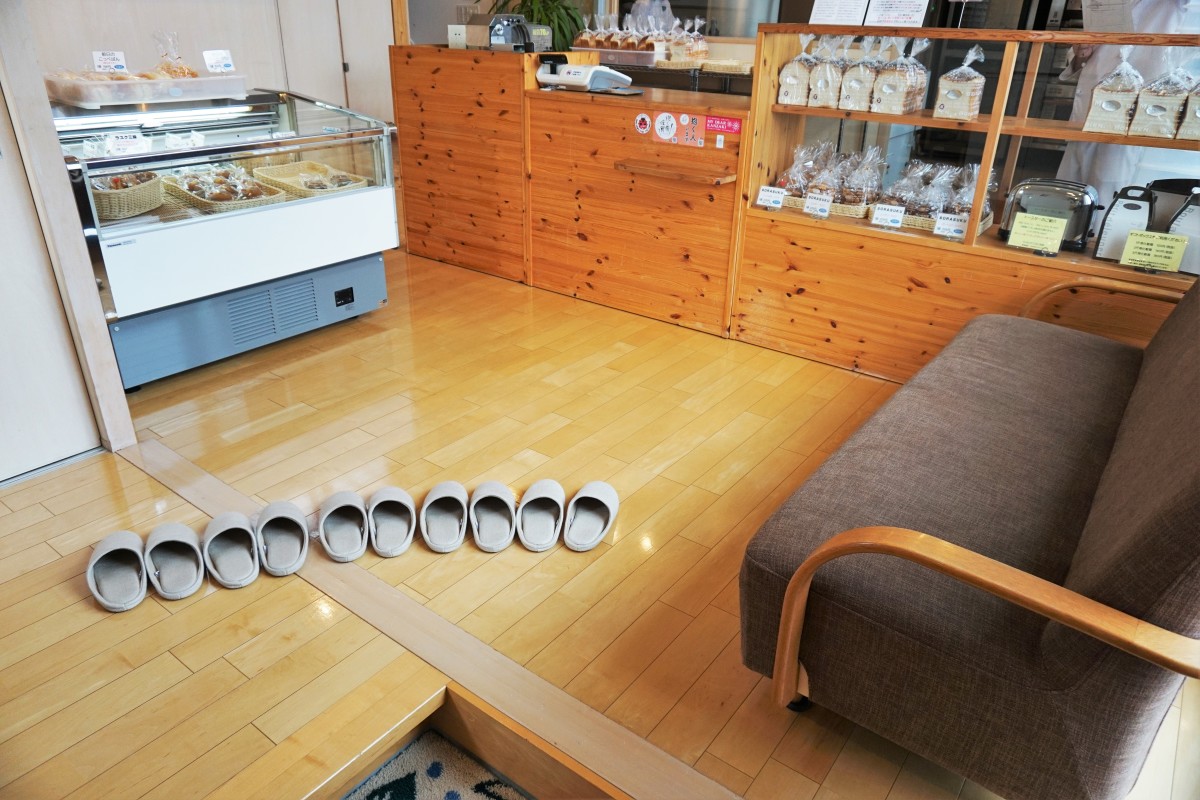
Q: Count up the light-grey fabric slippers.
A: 10